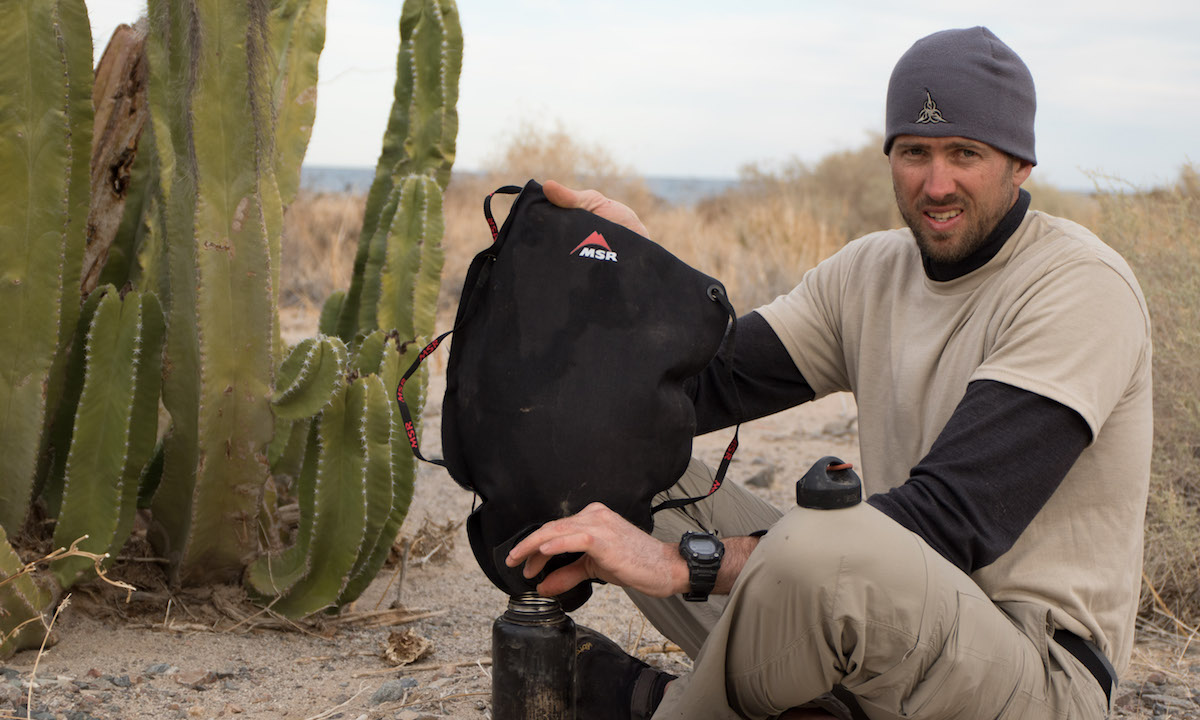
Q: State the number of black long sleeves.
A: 2